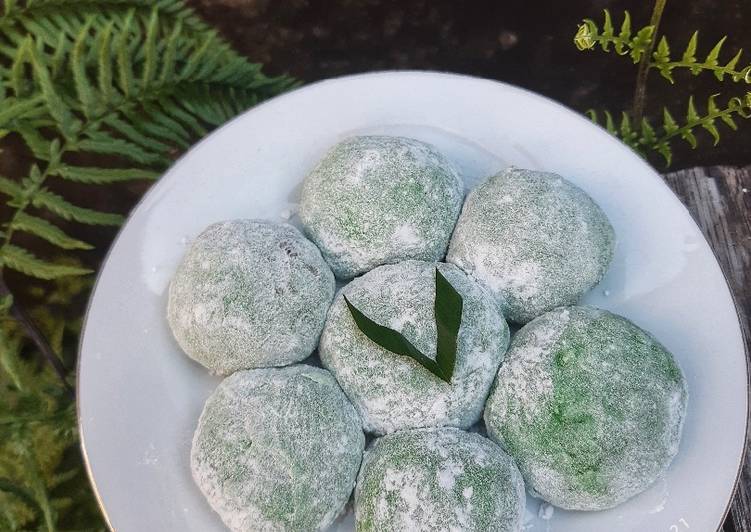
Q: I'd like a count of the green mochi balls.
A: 7